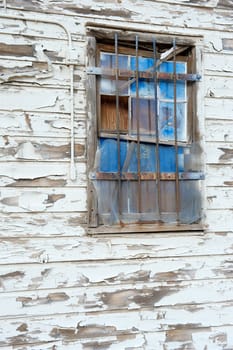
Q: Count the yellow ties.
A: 0